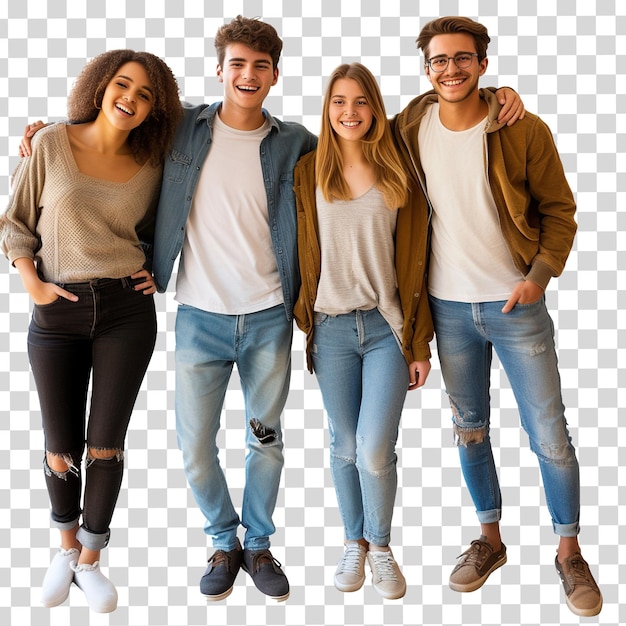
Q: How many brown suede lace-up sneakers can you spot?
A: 2